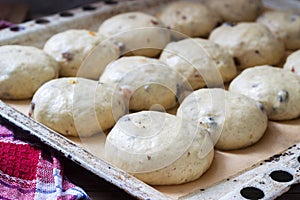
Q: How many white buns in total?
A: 14